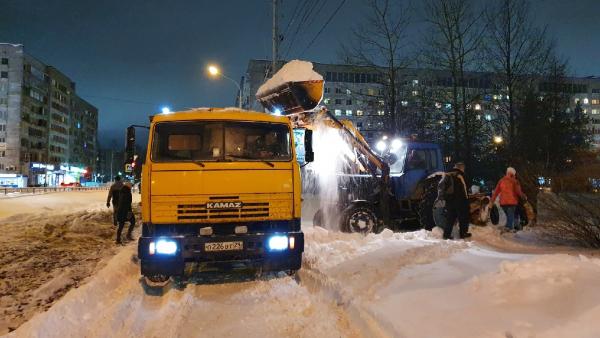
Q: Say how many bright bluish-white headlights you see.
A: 2